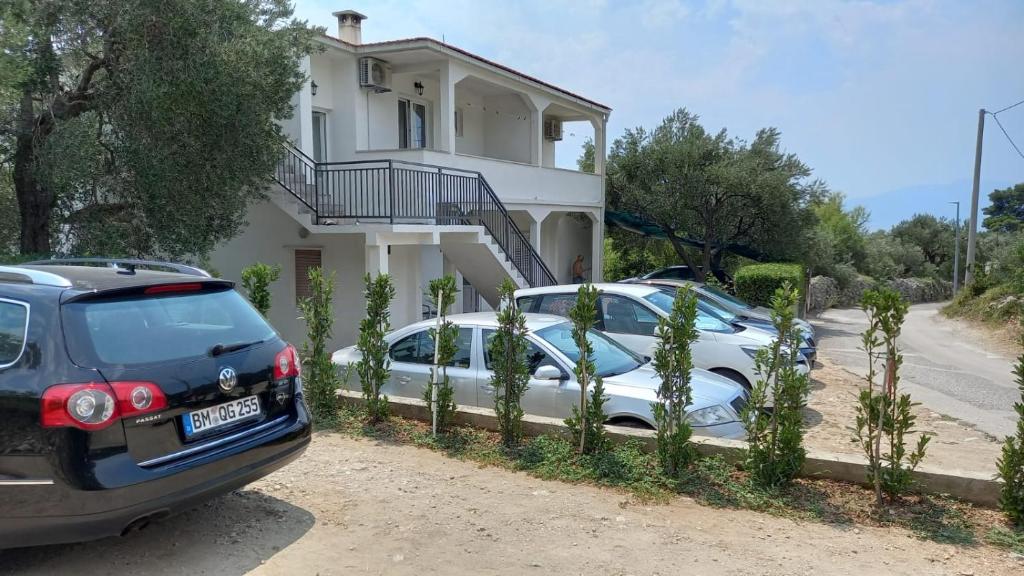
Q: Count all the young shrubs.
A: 10